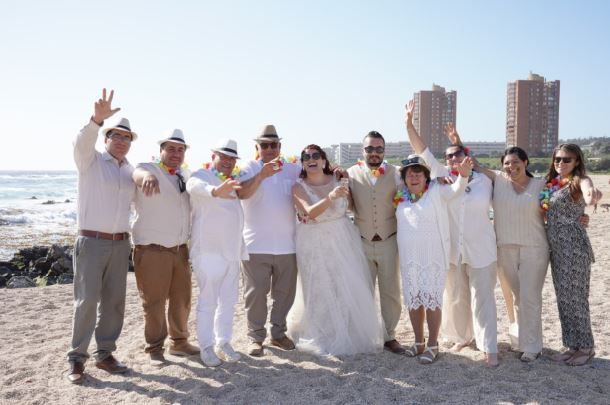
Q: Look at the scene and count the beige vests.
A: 1